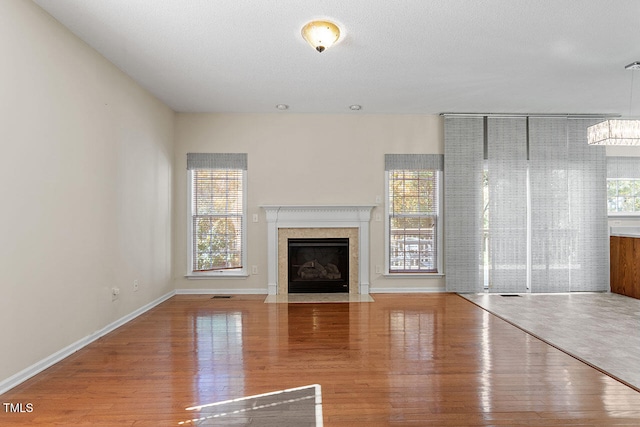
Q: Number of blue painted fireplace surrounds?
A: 0